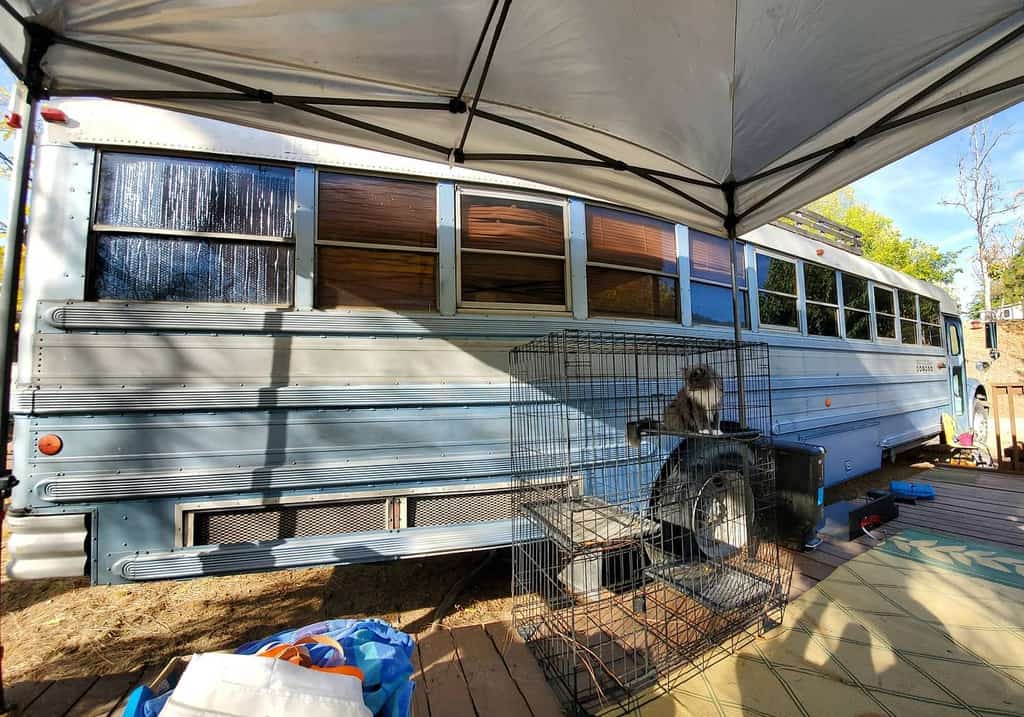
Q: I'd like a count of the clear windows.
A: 6